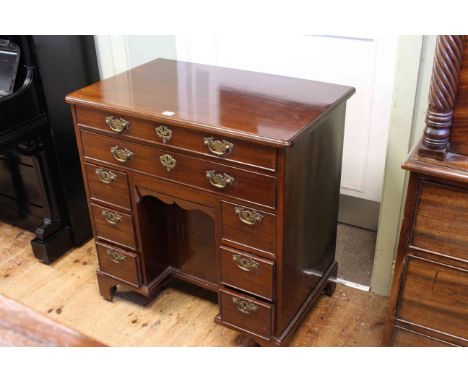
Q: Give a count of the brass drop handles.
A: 10